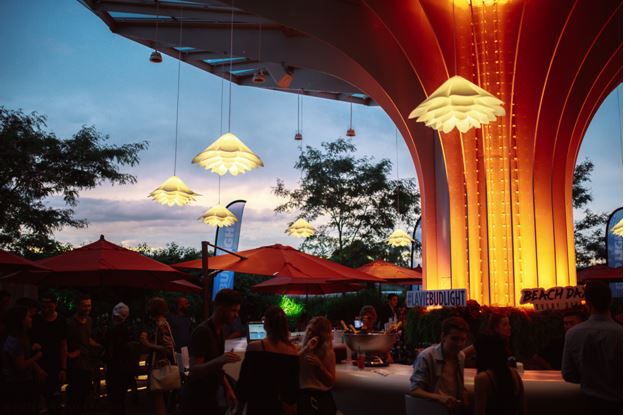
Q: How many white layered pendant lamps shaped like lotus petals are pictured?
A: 7